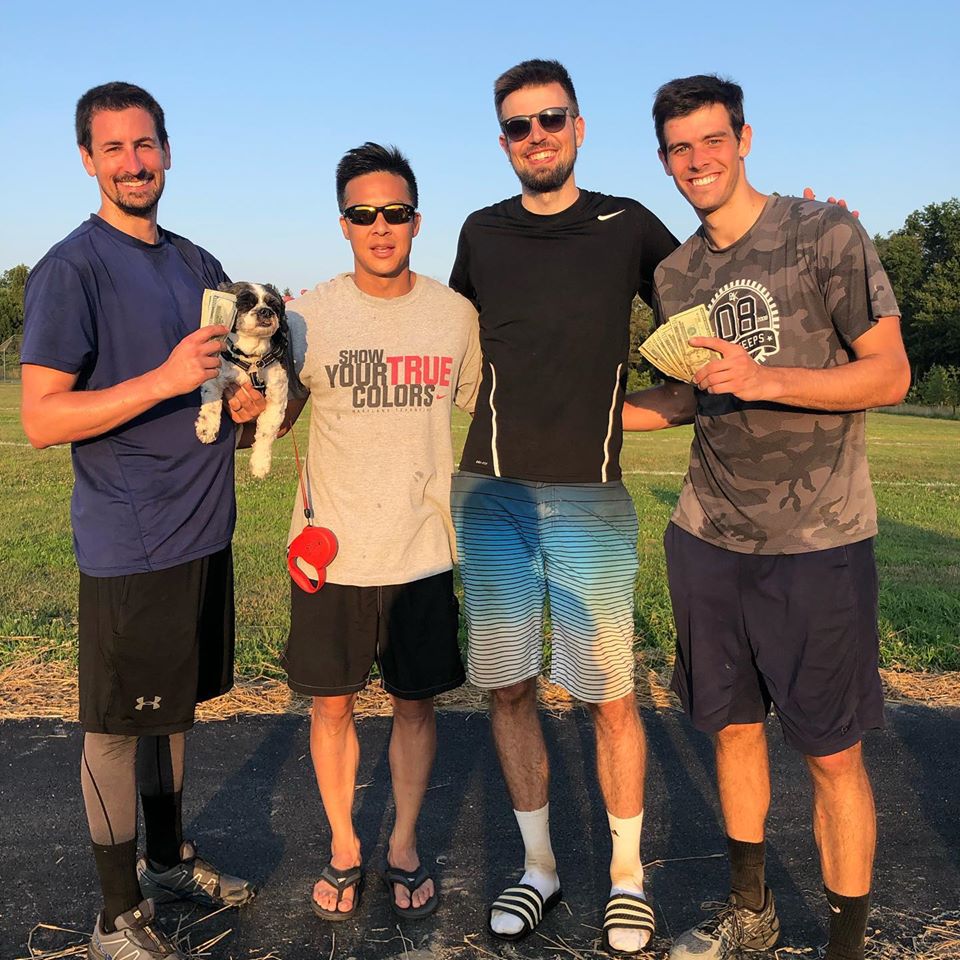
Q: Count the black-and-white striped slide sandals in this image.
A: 2